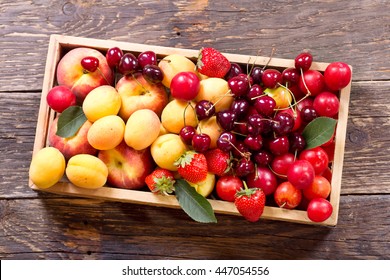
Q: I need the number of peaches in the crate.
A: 4